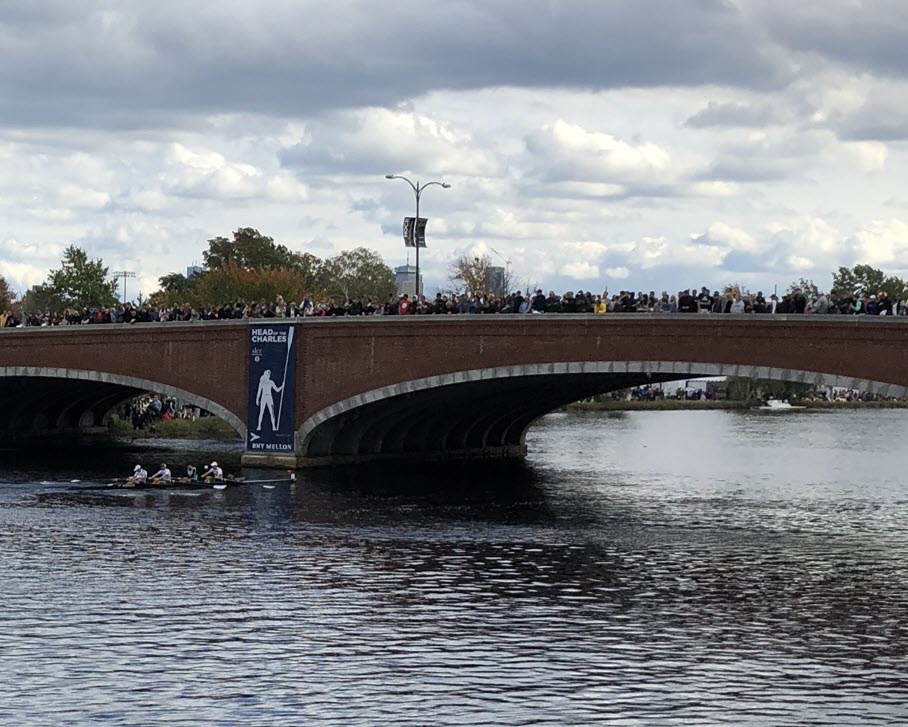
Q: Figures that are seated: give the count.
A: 4